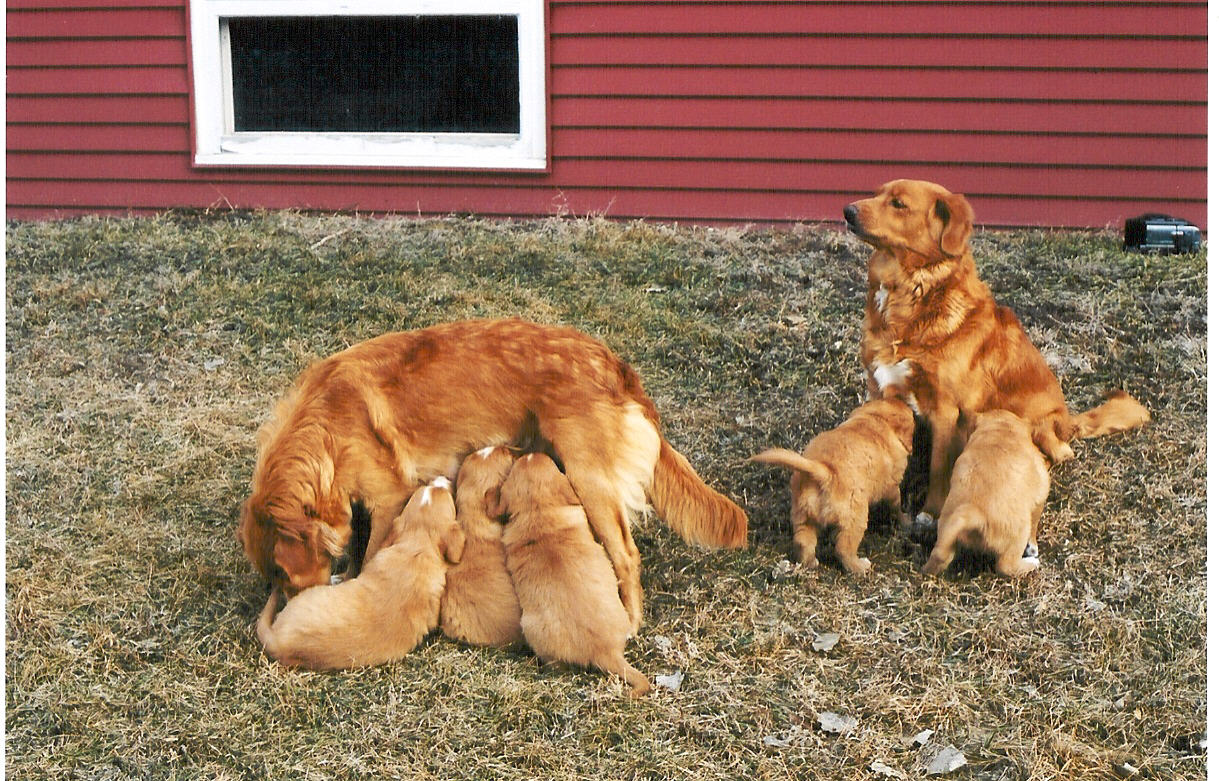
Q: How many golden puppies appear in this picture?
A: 5